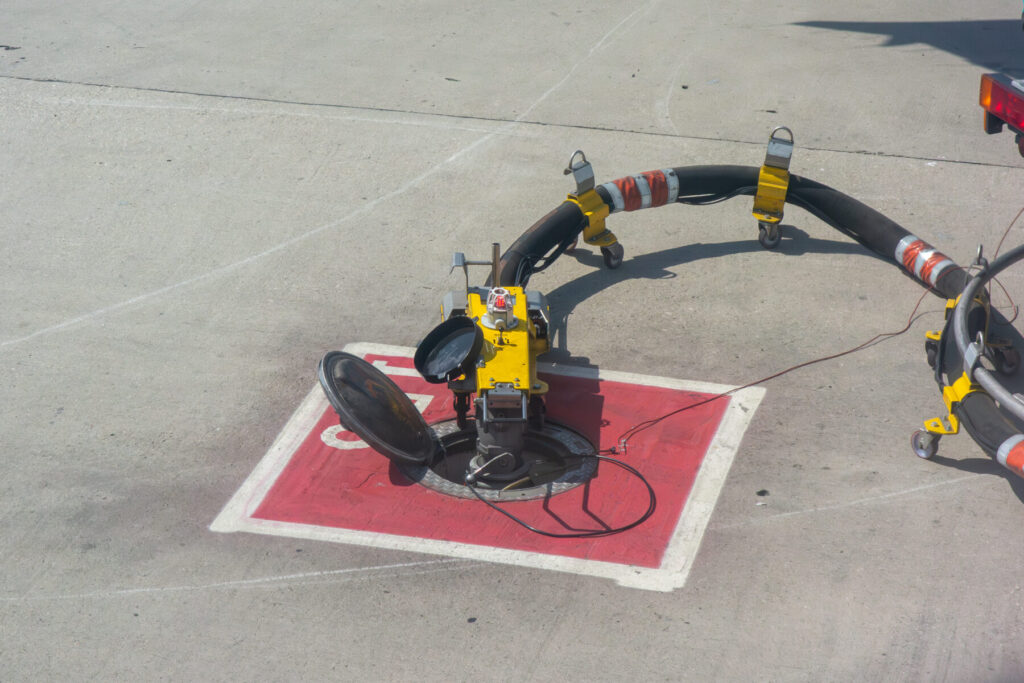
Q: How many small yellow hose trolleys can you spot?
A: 4